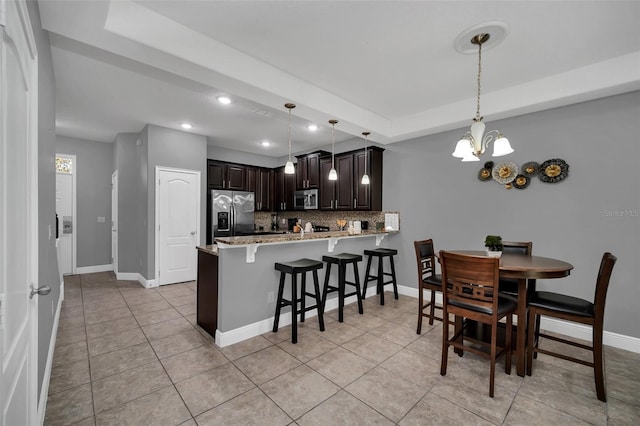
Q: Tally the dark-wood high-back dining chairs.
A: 4